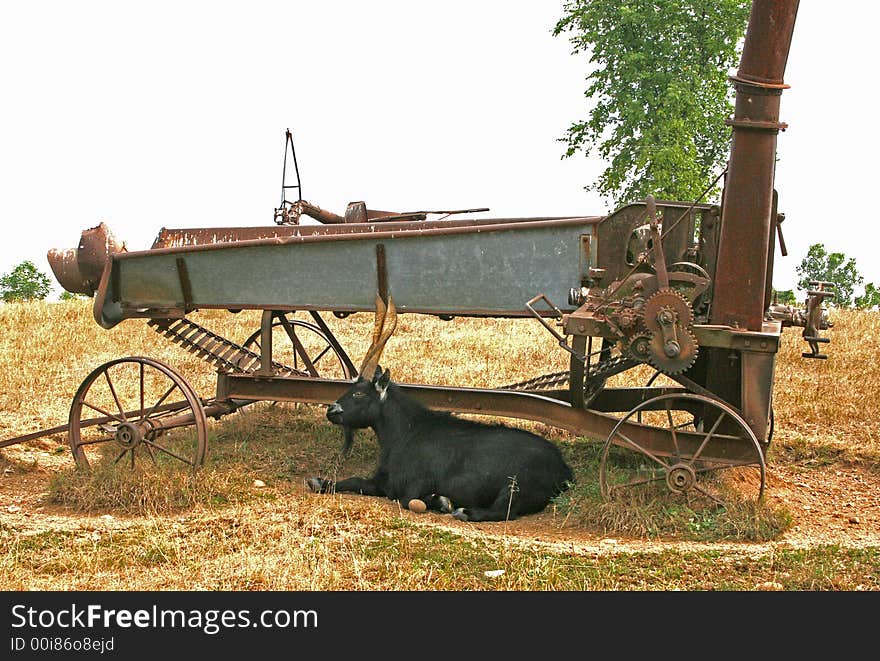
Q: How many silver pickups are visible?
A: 0